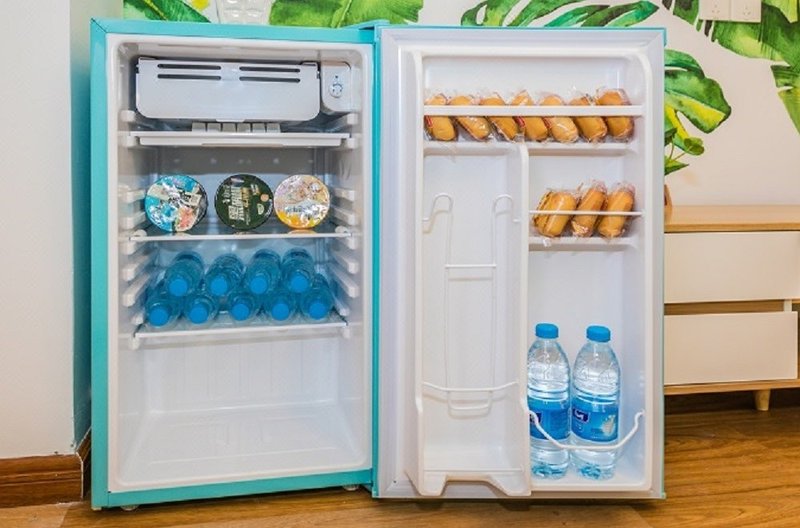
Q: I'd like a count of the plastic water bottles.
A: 11